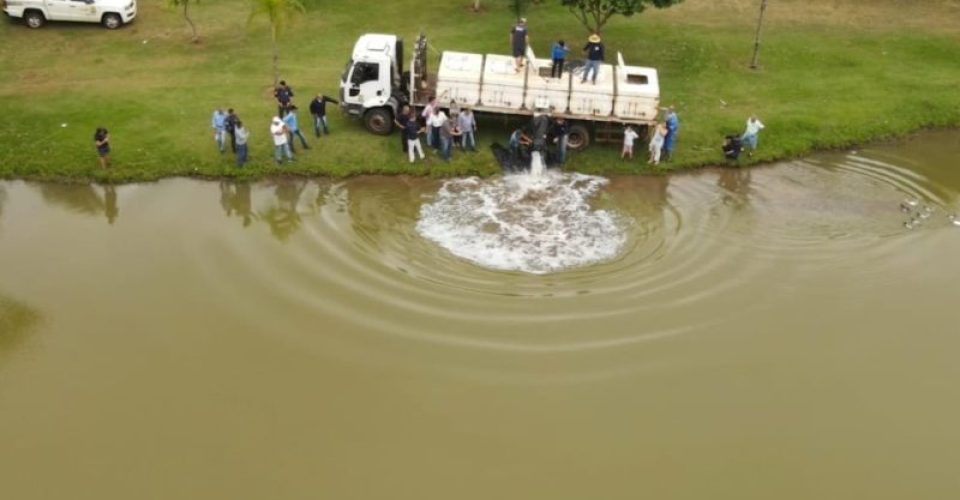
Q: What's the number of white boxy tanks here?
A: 5